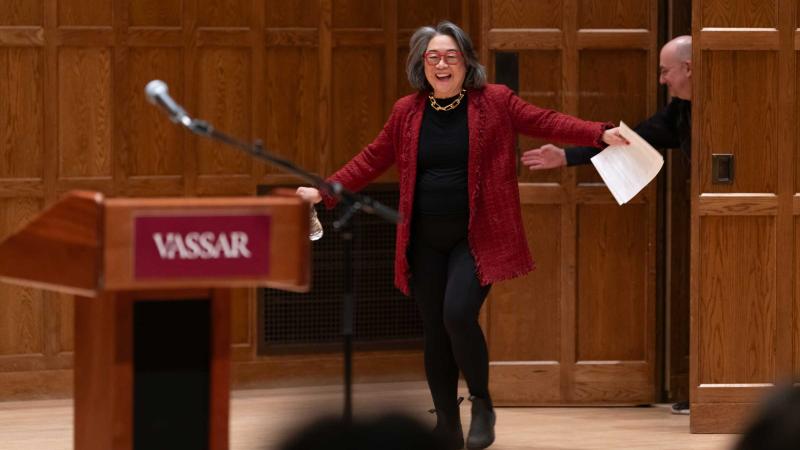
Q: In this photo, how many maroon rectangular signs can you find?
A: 1